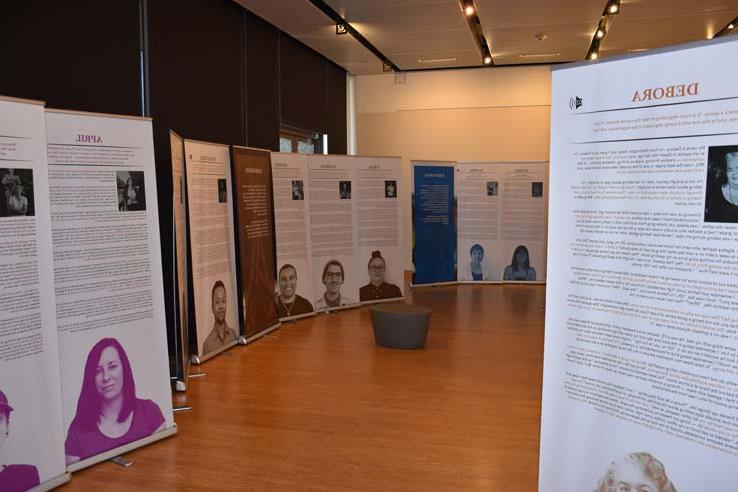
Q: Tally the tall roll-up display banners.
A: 12